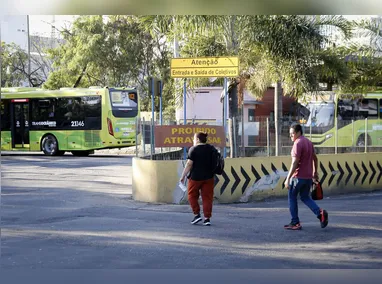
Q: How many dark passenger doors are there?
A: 1